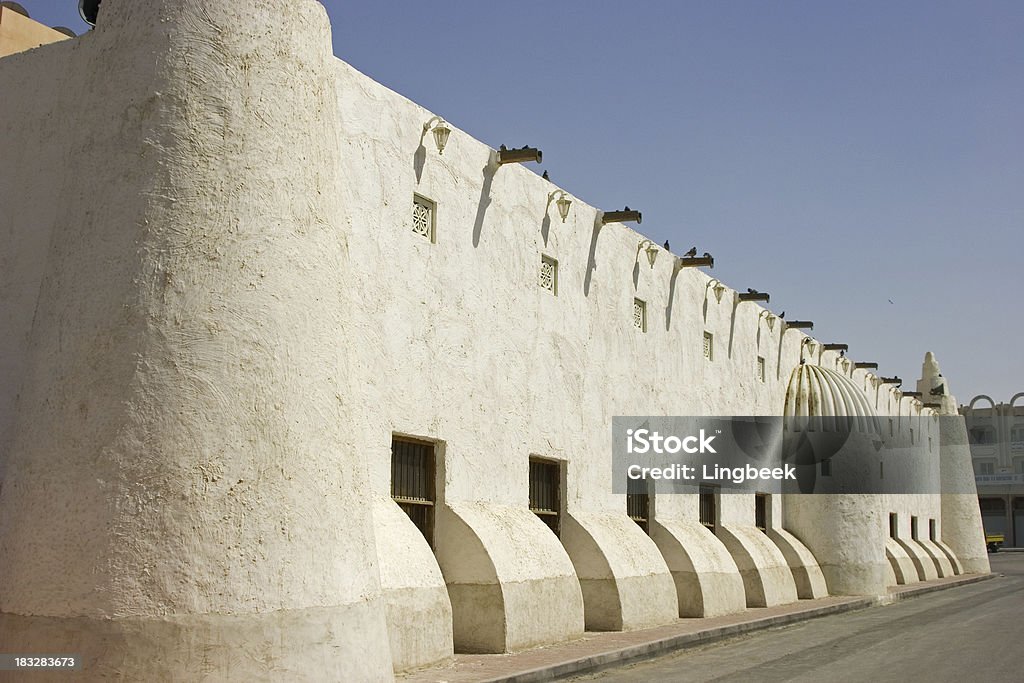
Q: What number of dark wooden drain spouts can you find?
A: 10